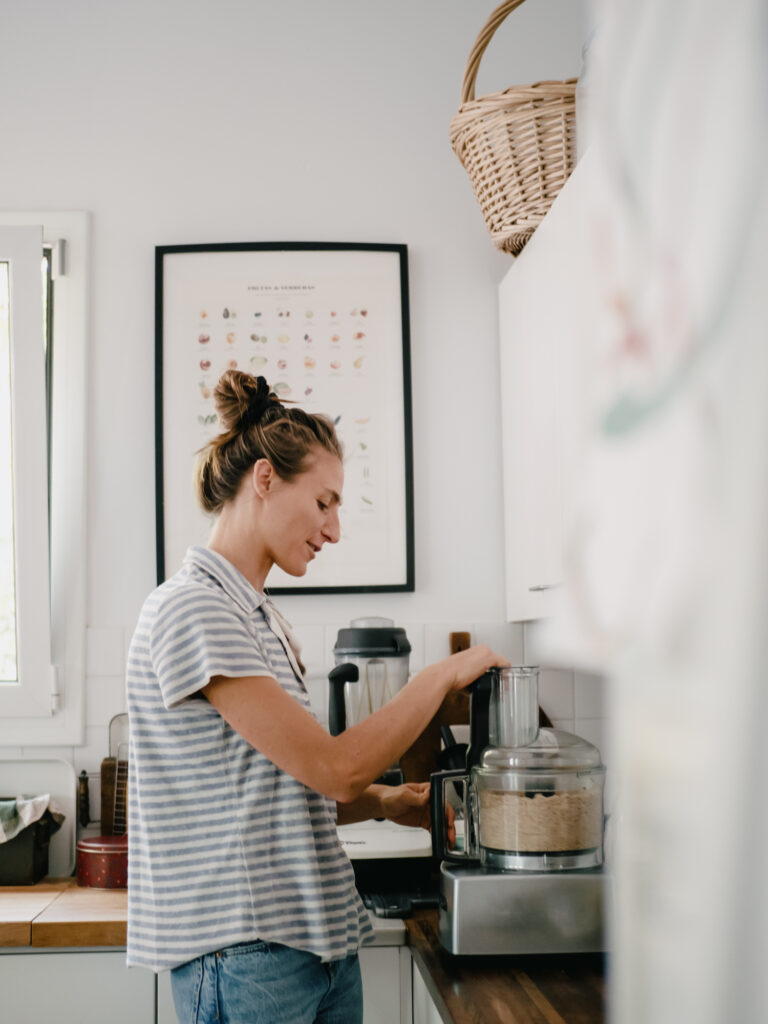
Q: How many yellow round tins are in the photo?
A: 0